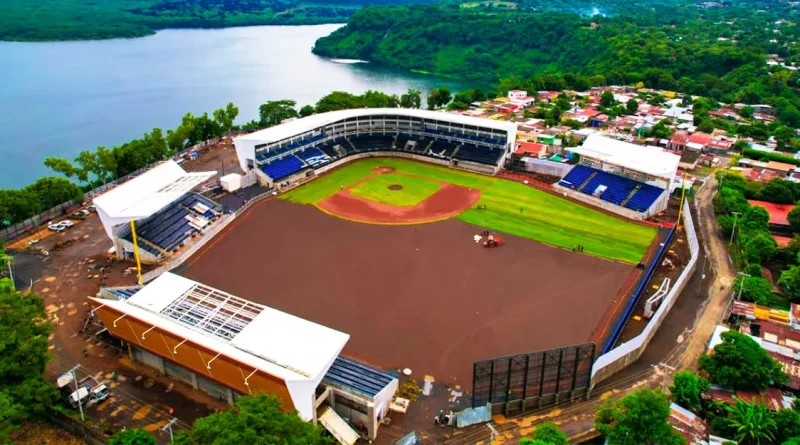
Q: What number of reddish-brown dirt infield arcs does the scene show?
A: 1